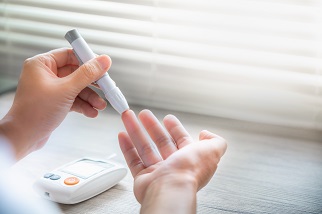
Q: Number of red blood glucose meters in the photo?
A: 0